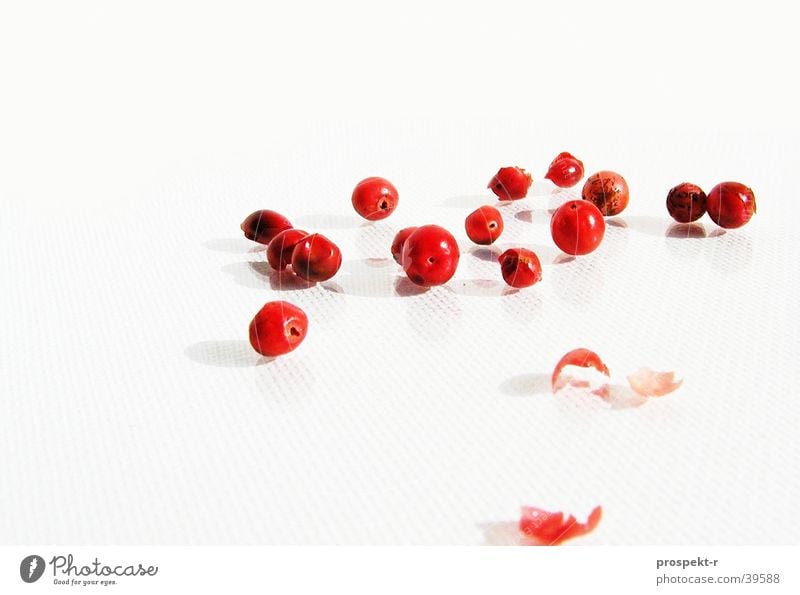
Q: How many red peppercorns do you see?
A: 15